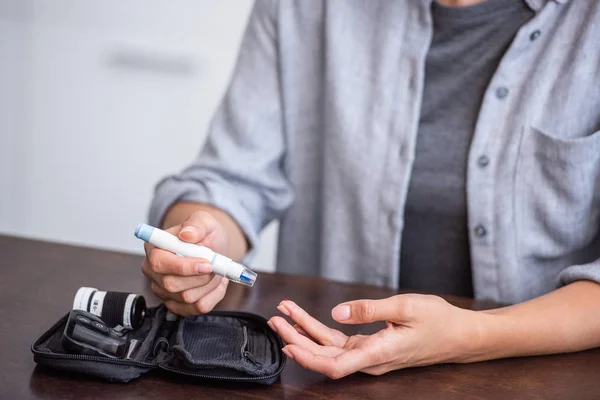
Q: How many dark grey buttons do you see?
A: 4